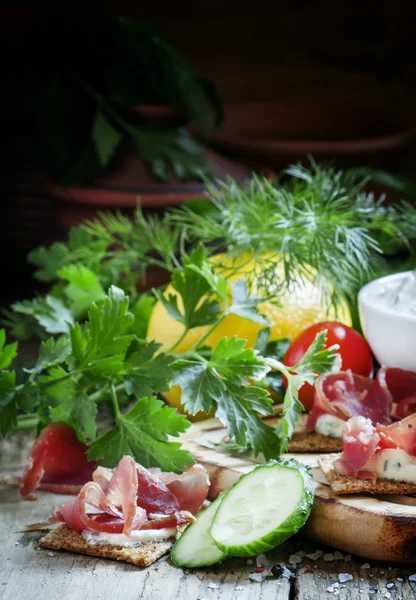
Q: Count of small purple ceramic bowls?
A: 0